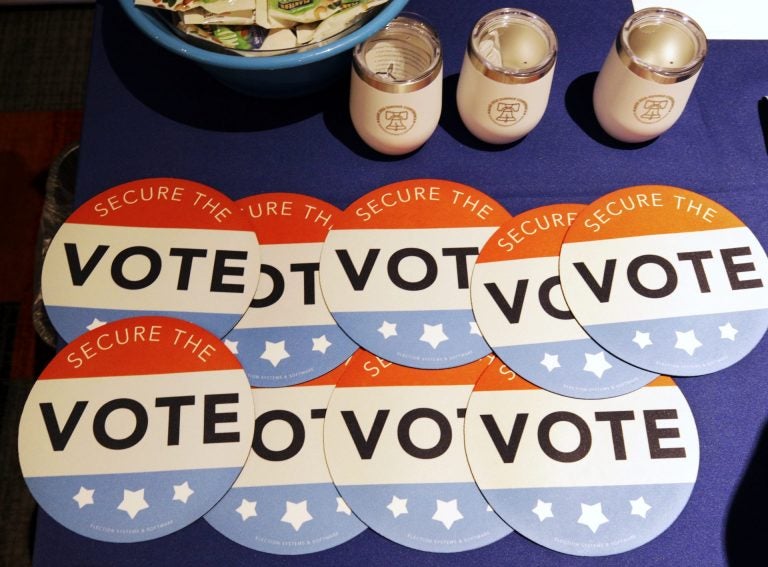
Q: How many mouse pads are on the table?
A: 9